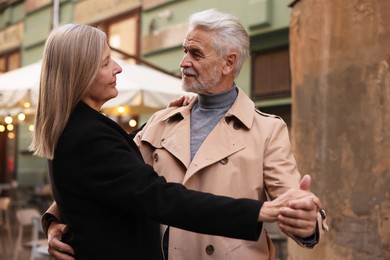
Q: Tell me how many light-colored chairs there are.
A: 3